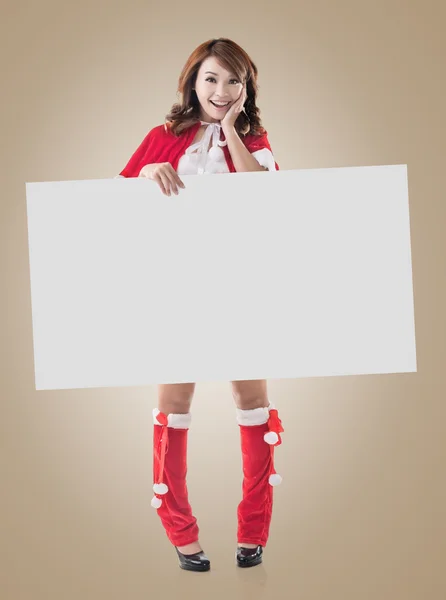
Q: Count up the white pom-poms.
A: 5